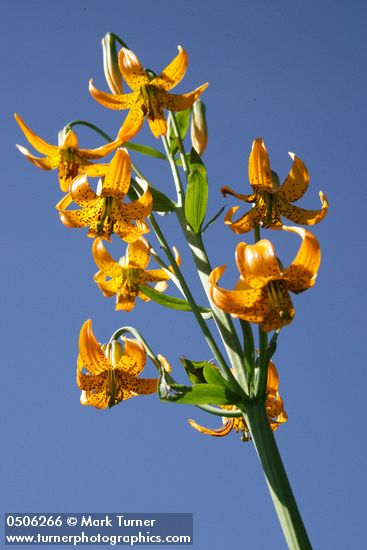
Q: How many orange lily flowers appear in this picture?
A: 8